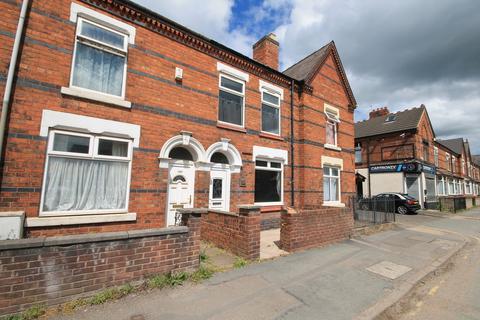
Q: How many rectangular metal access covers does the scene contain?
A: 1